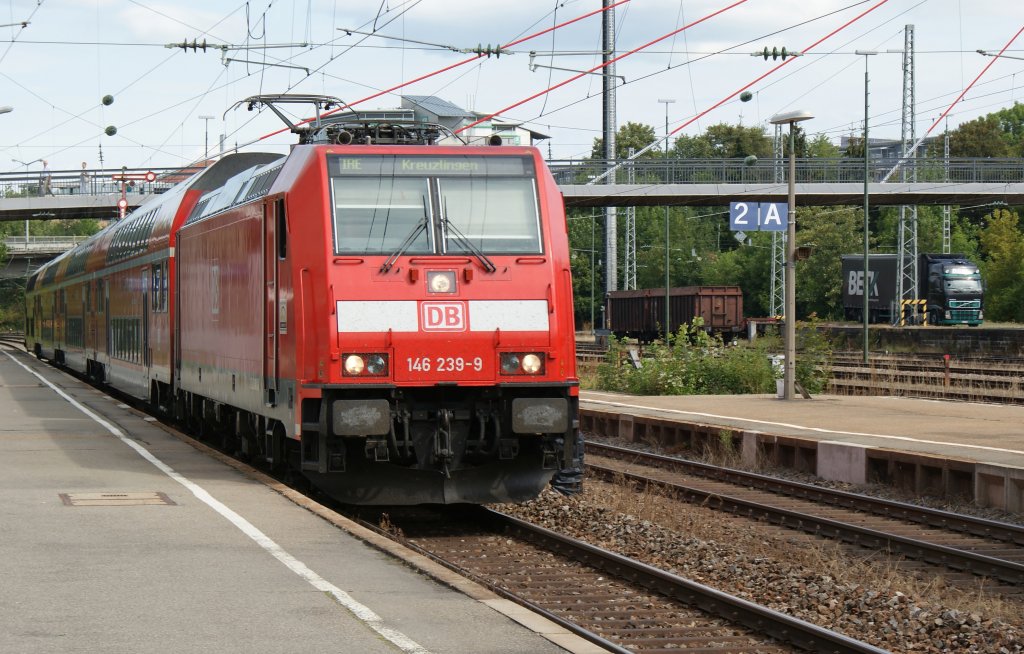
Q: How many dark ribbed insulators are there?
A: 3